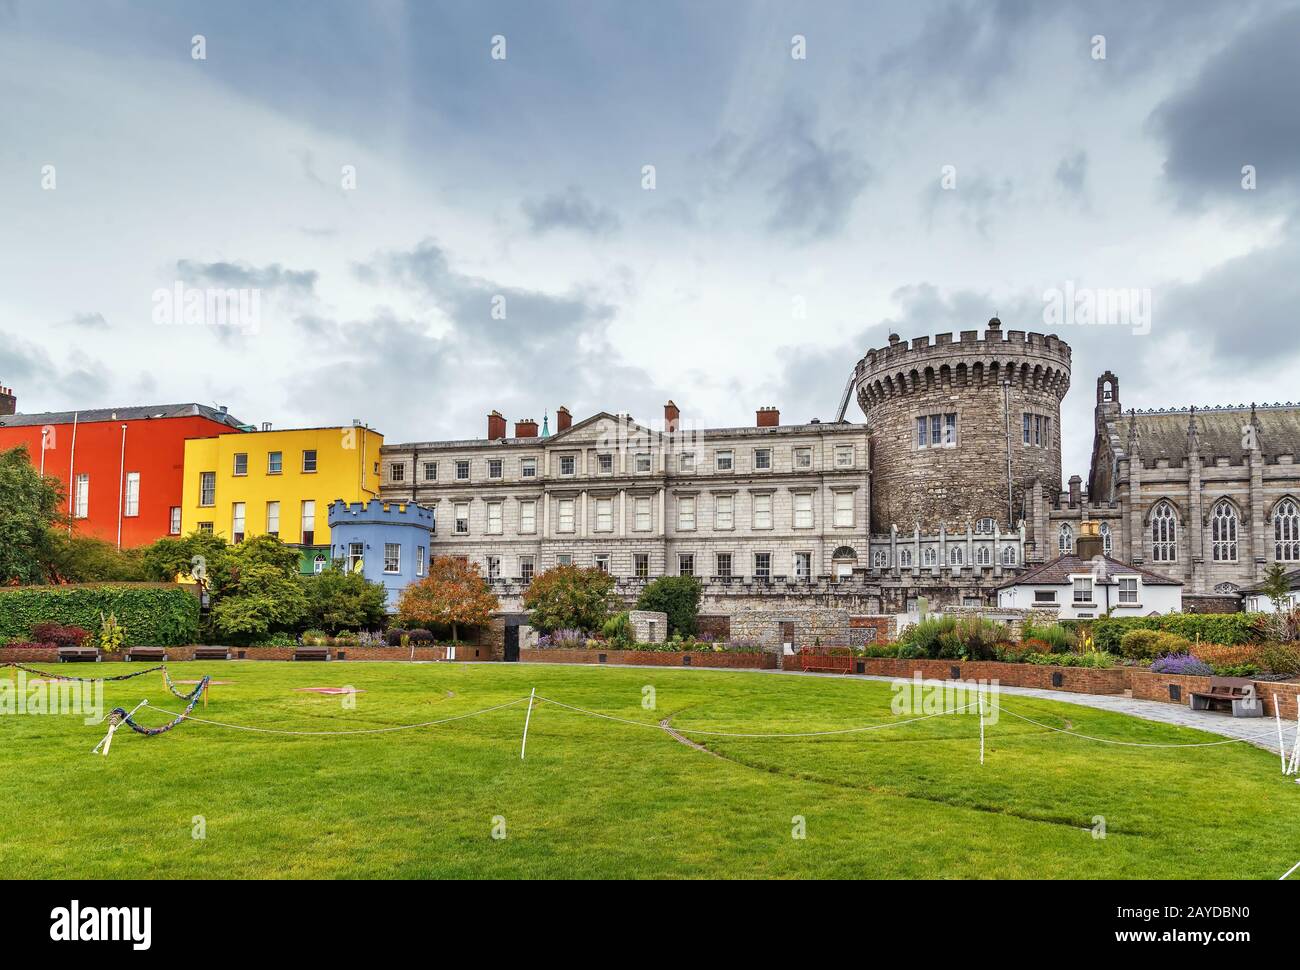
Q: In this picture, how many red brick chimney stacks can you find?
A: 5